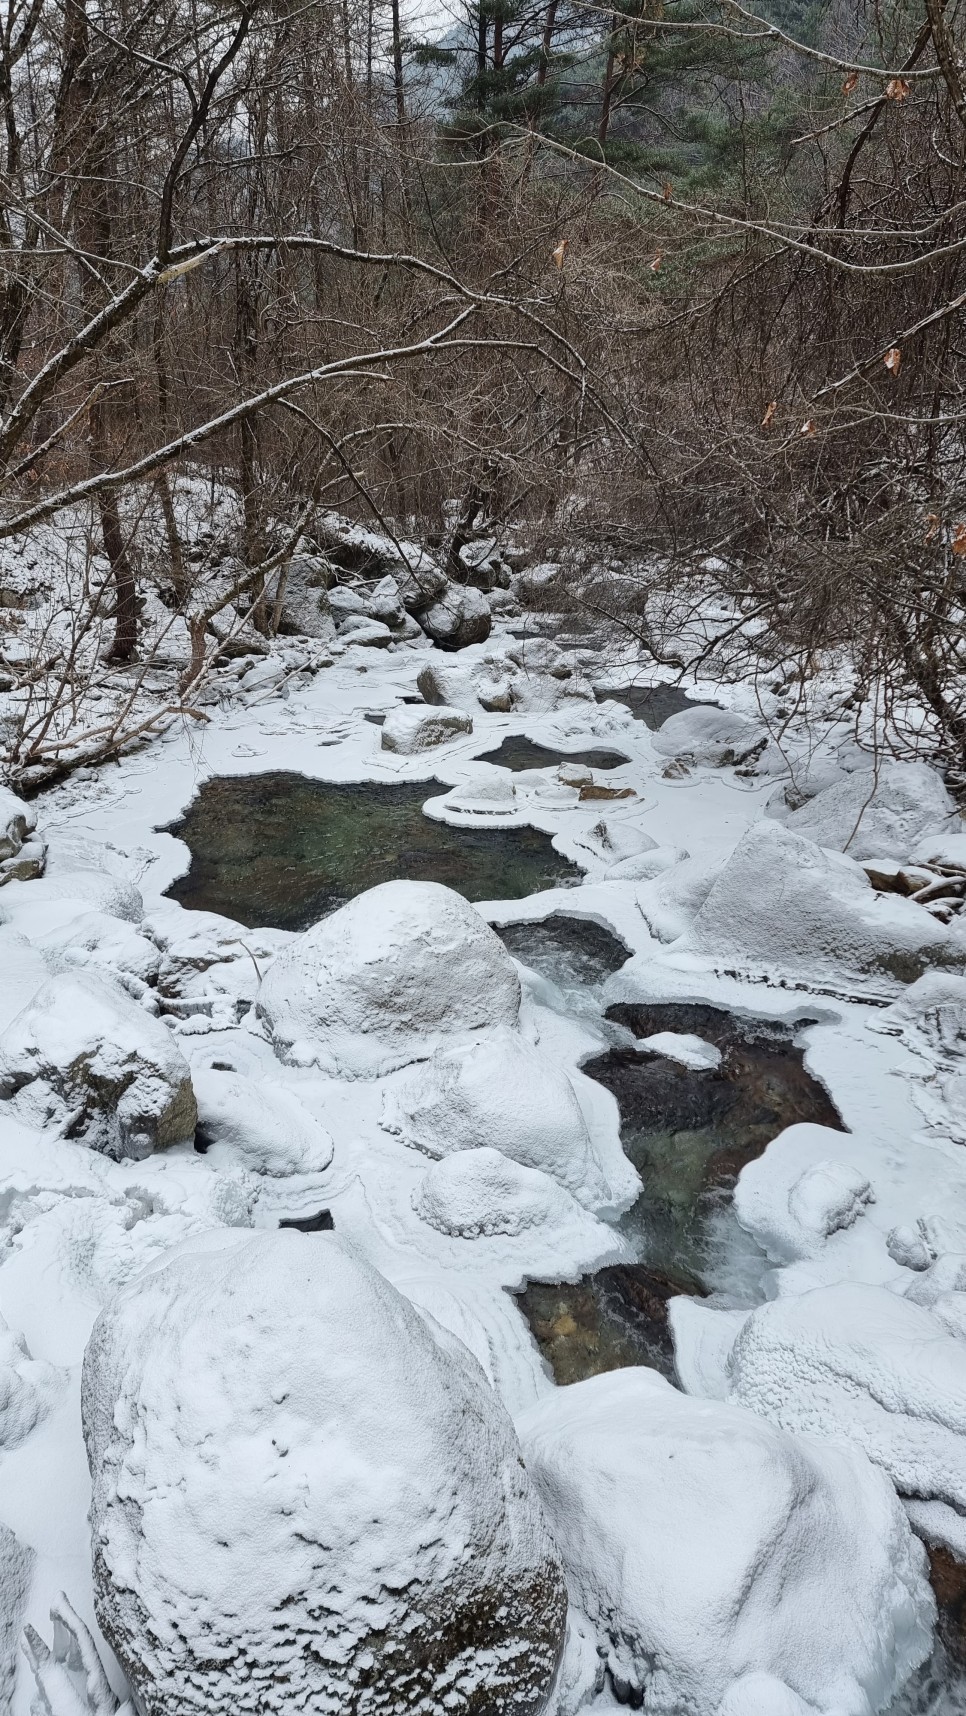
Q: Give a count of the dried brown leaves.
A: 10